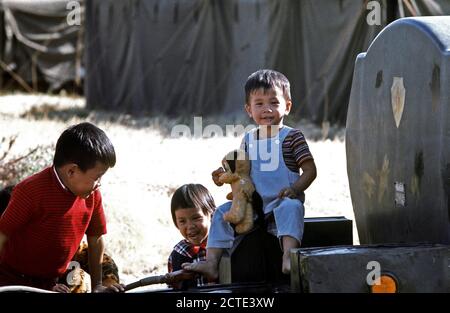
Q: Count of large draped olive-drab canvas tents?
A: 2